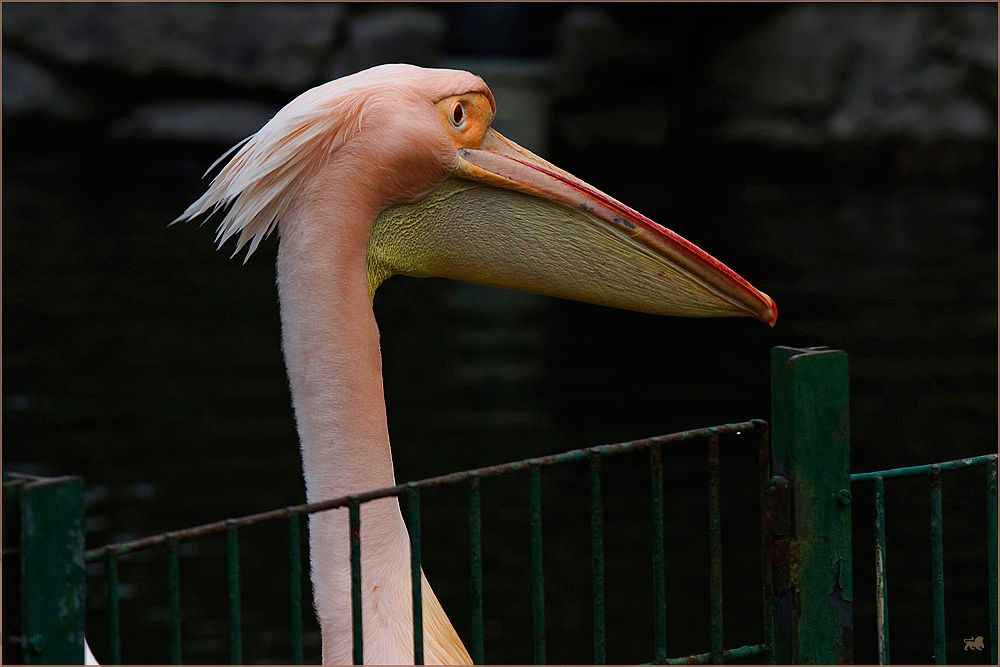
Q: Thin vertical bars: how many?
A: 15